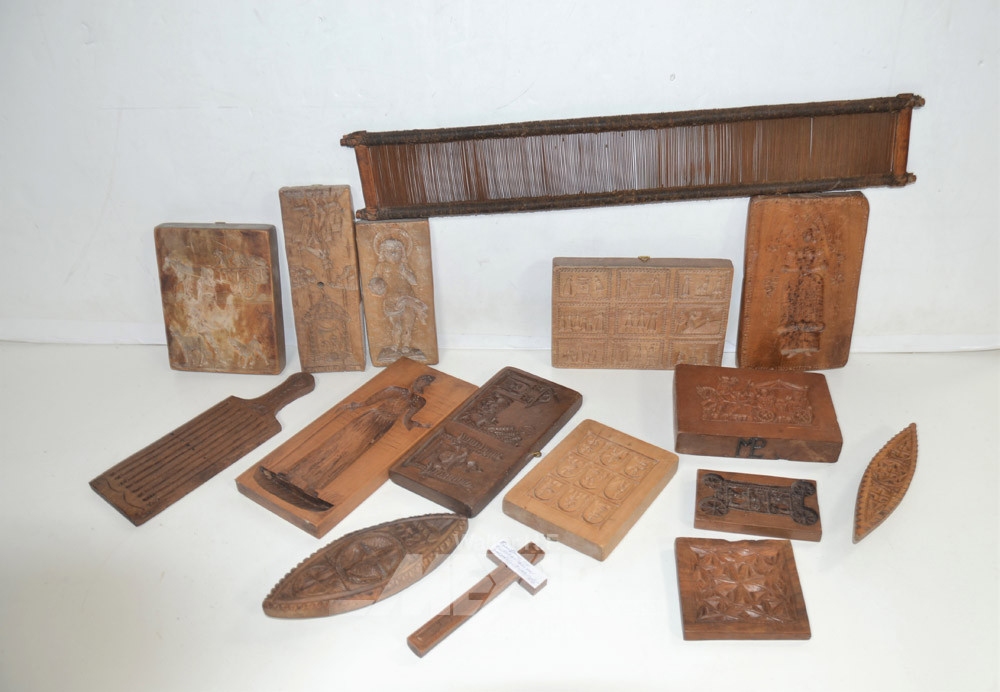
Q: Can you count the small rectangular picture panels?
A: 9